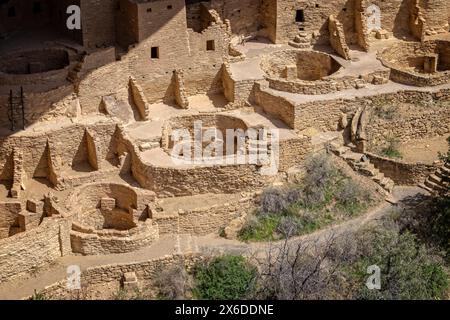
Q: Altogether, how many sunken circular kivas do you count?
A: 5